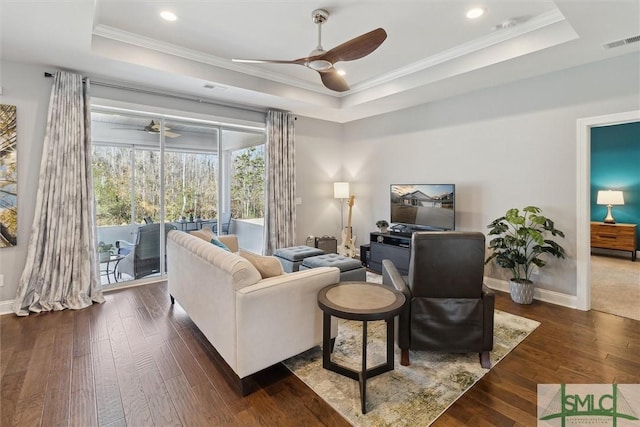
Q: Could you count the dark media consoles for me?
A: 1